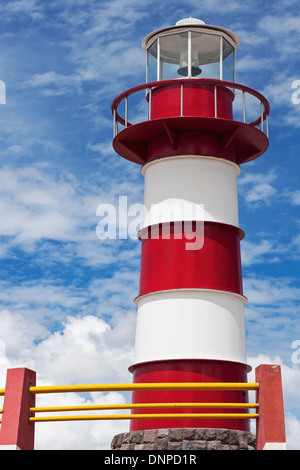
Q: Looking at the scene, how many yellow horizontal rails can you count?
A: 3